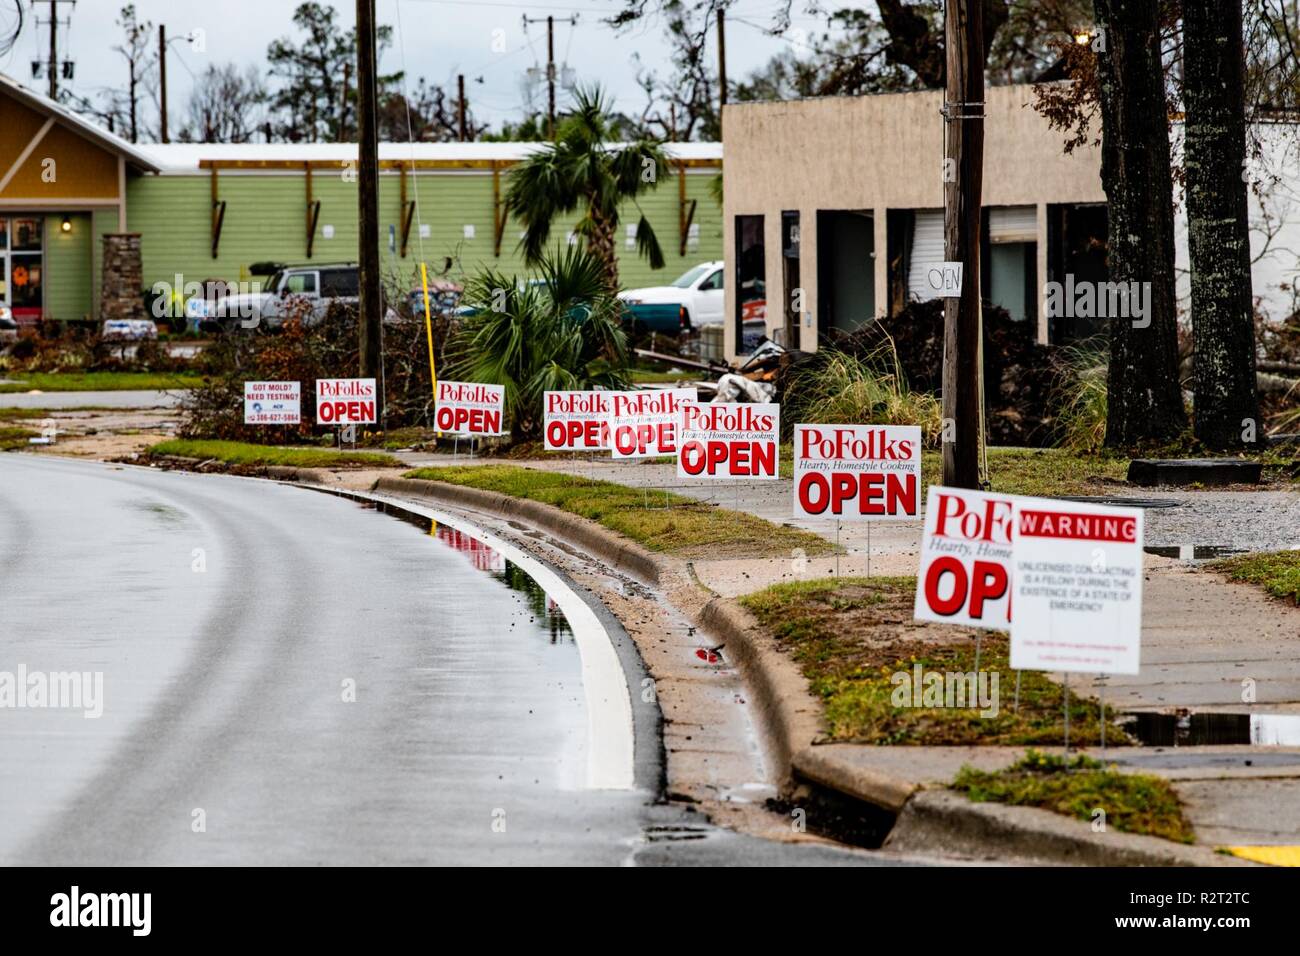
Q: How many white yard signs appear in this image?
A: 9